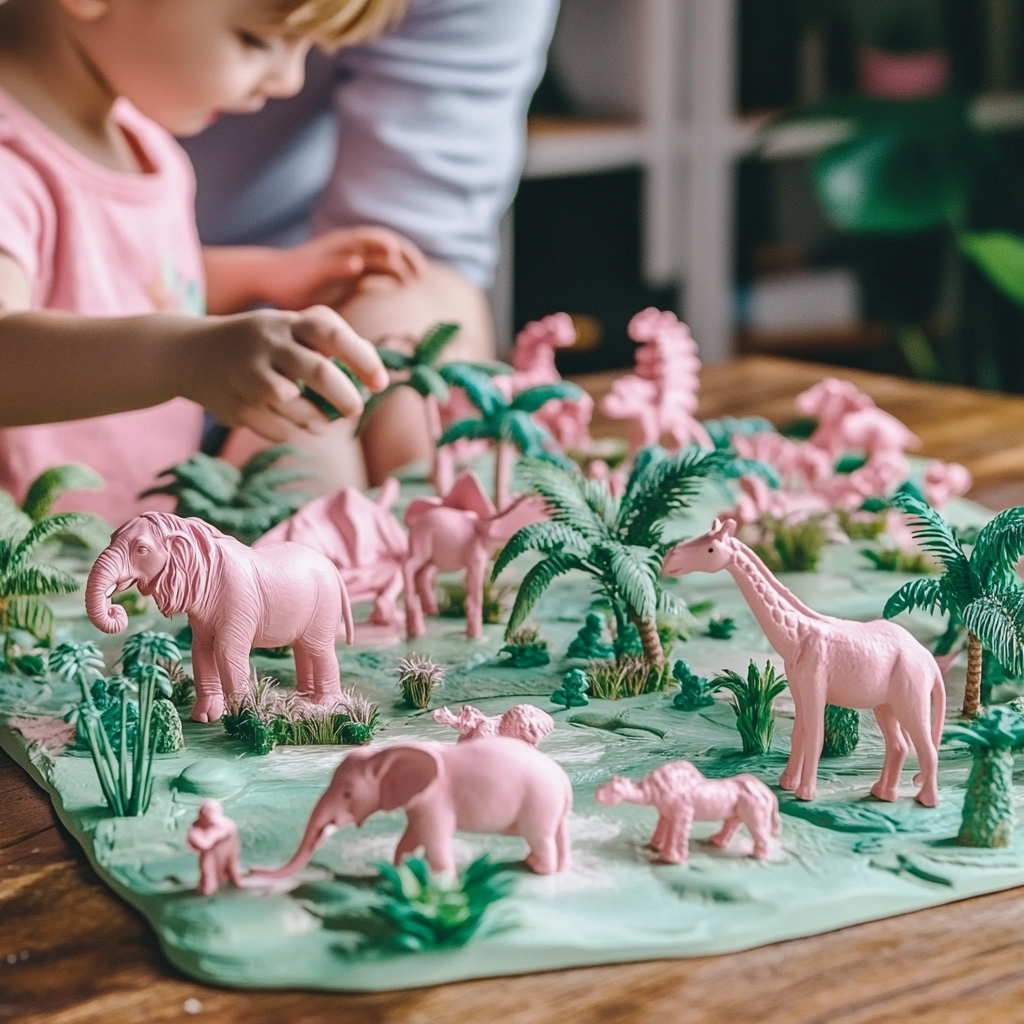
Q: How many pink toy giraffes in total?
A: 1